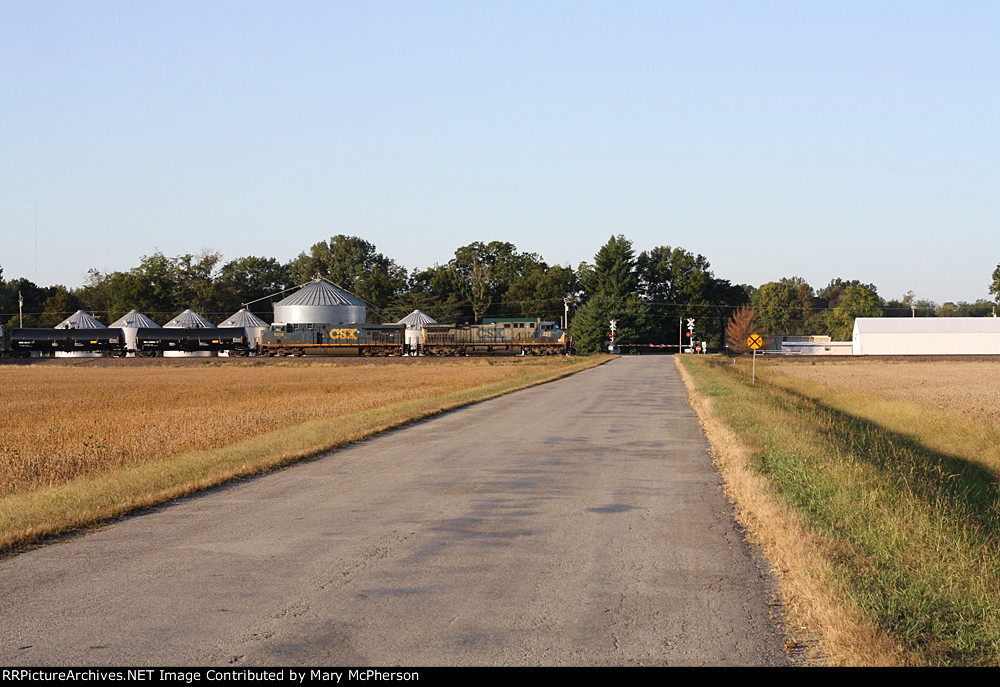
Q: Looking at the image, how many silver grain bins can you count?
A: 6